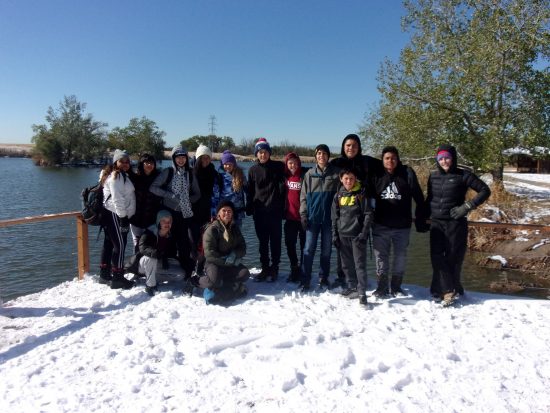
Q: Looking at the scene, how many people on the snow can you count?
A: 14